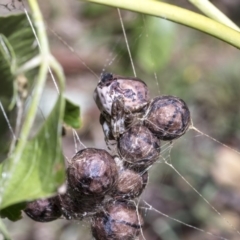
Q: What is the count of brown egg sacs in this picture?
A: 7